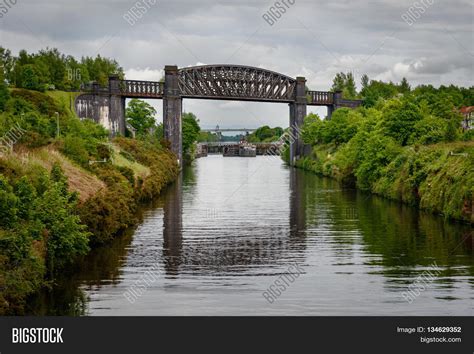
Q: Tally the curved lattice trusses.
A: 1